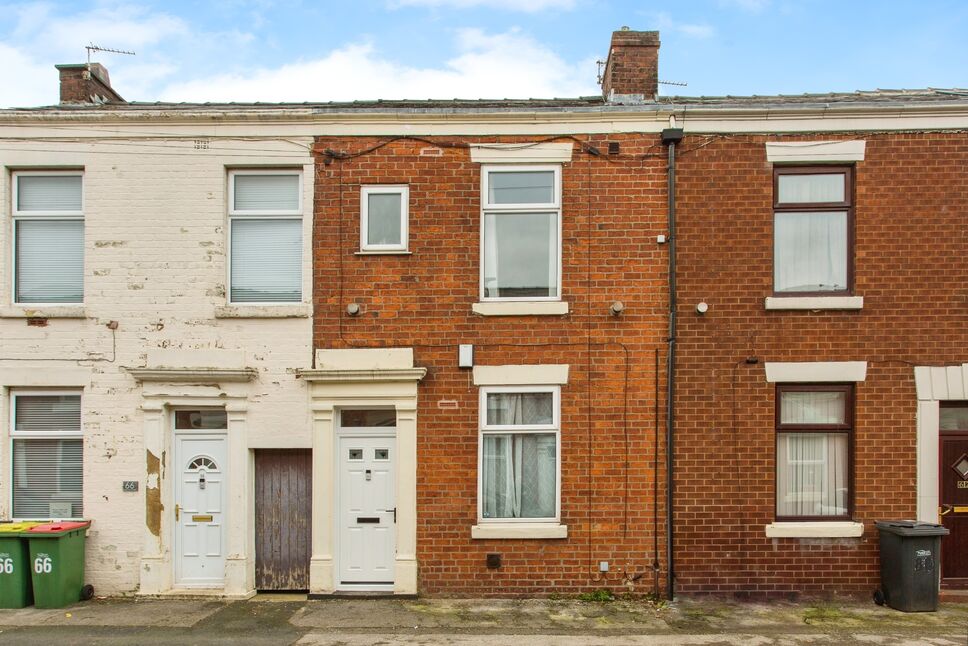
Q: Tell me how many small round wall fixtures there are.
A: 3